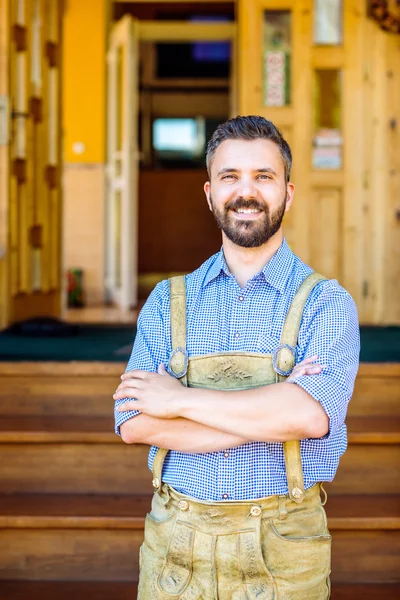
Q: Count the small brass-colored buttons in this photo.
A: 4